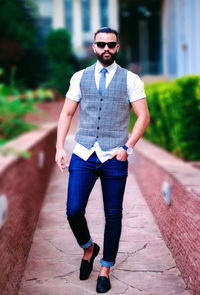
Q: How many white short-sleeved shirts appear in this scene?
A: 1